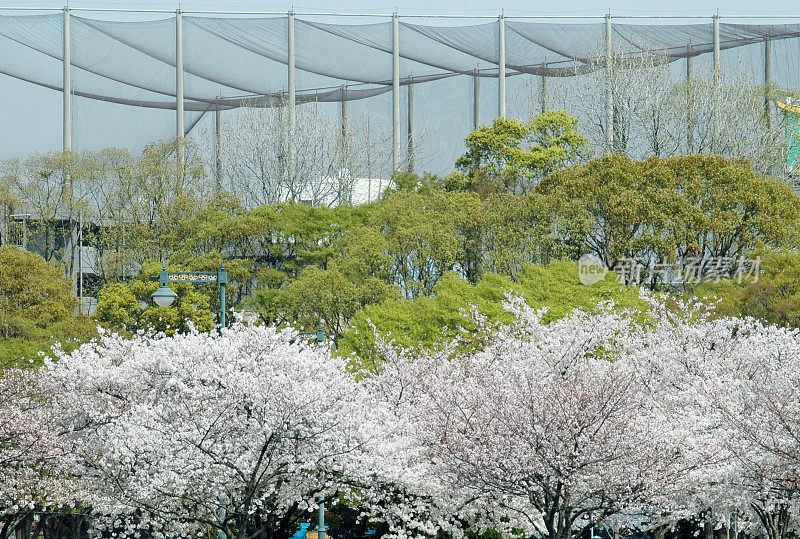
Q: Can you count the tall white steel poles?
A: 7